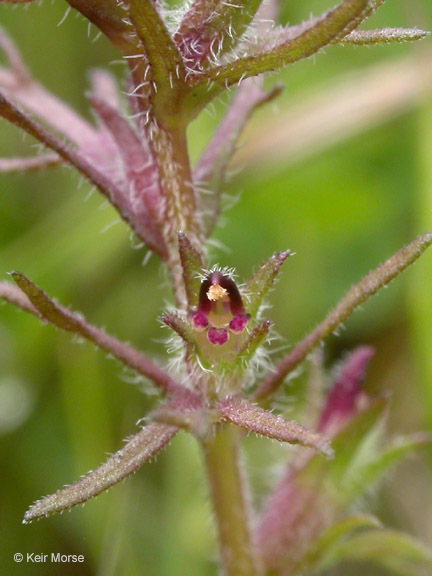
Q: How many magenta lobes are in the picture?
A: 3